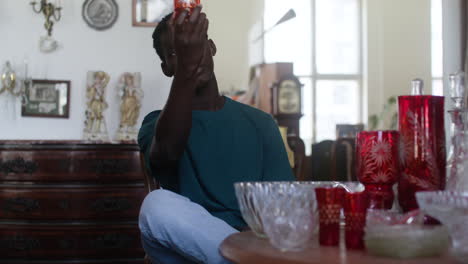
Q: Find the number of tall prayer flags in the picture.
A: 0